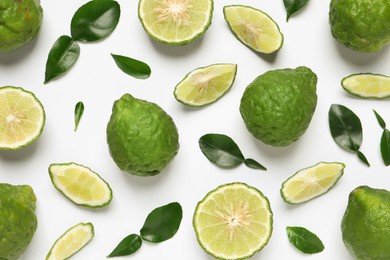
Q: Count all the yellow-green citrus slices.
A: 9